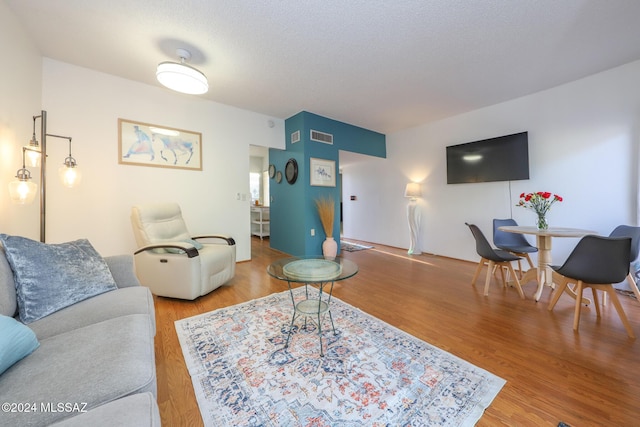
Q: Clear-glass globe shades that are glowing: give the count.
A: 3